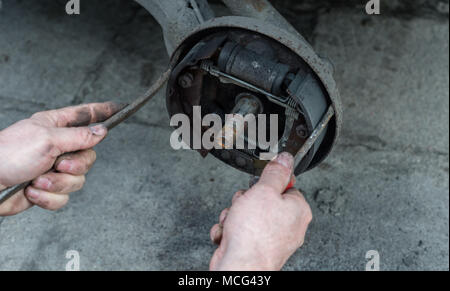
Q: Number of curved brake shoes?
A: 2